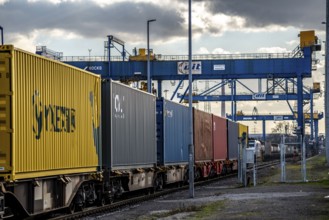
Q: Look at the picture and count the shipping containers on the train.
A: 7